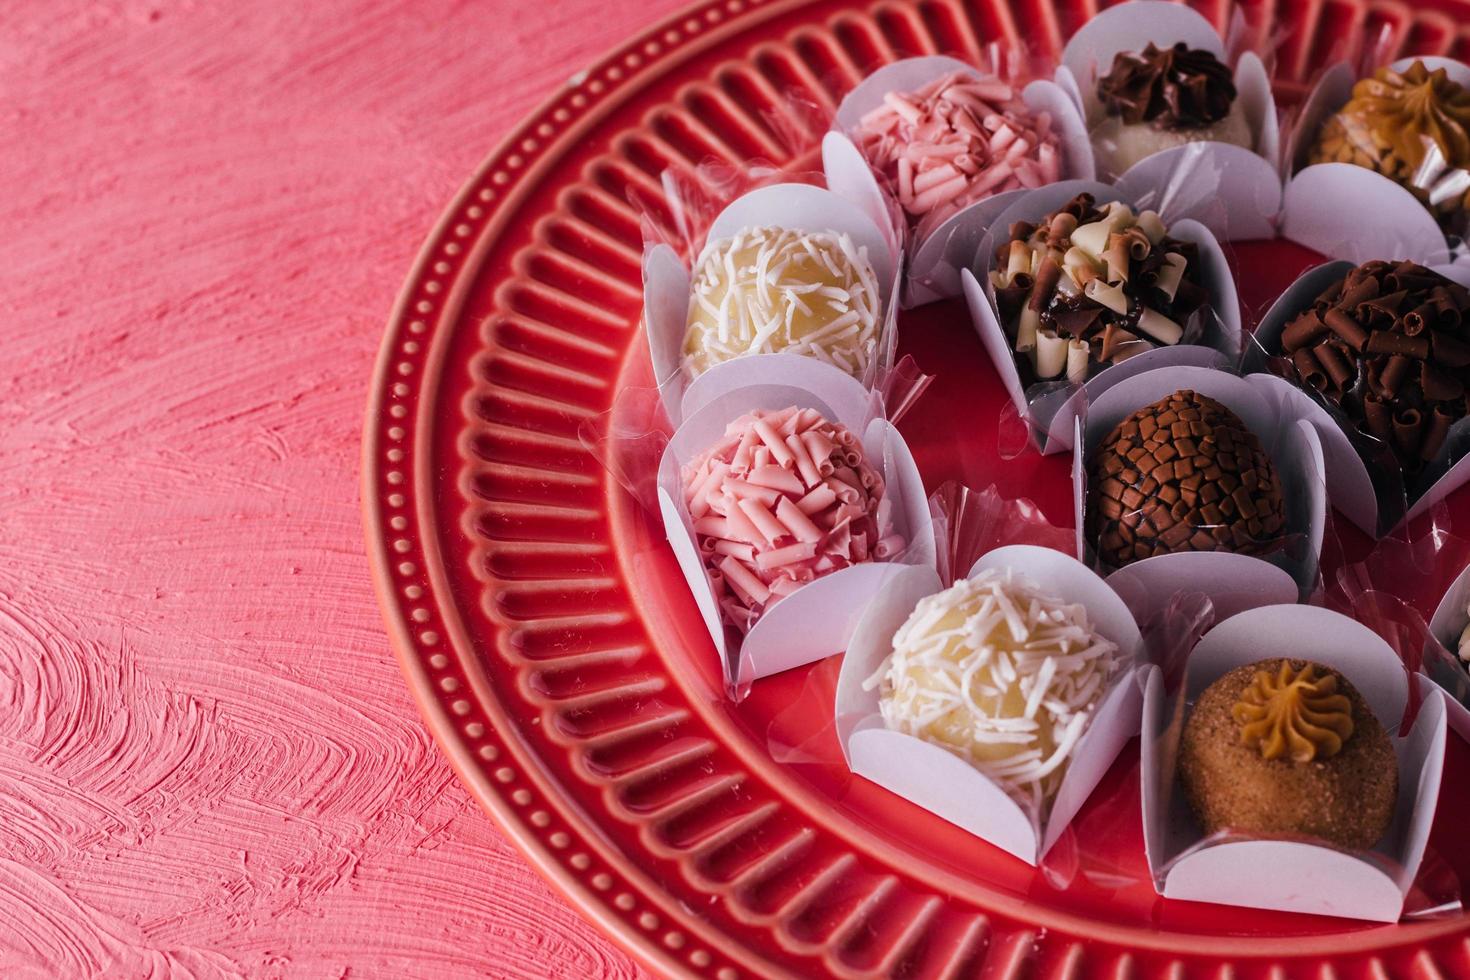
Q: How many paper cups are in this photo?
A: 11